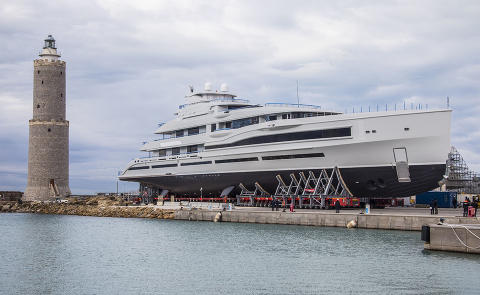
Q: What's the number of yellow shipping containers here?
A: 0